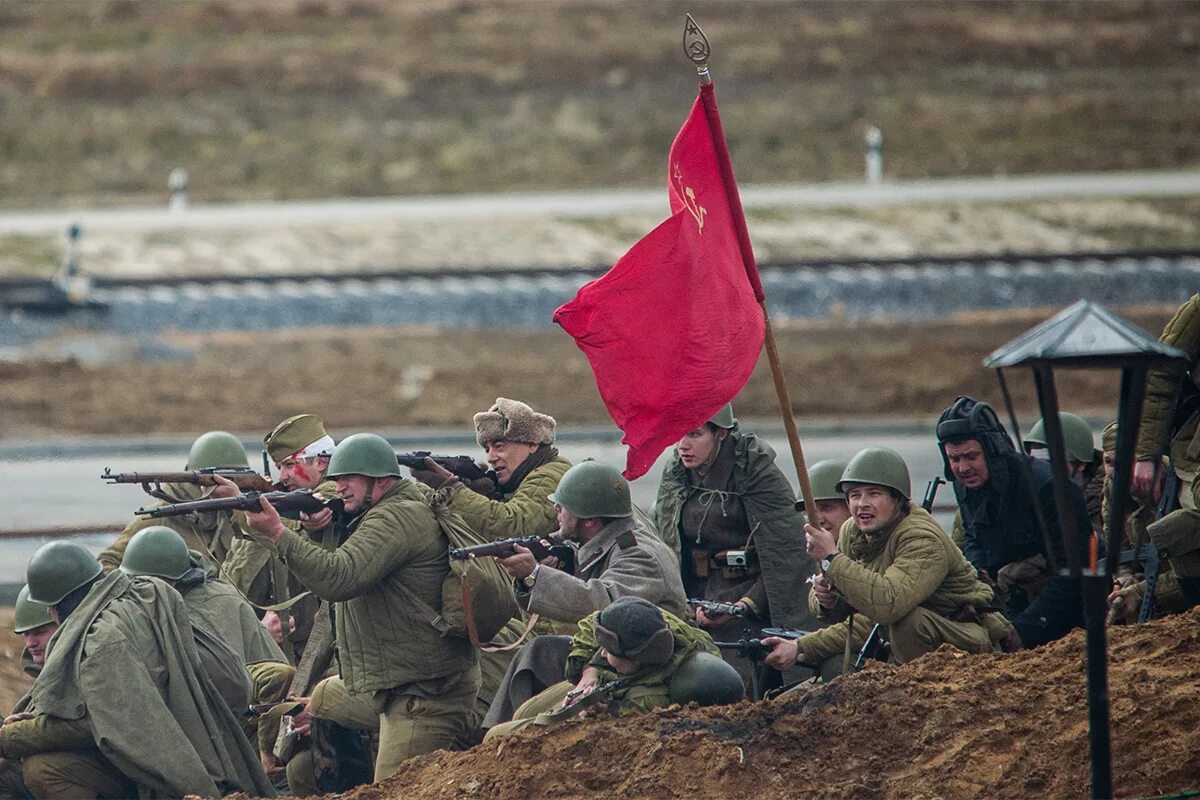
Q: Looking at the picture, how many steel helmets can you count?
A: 11